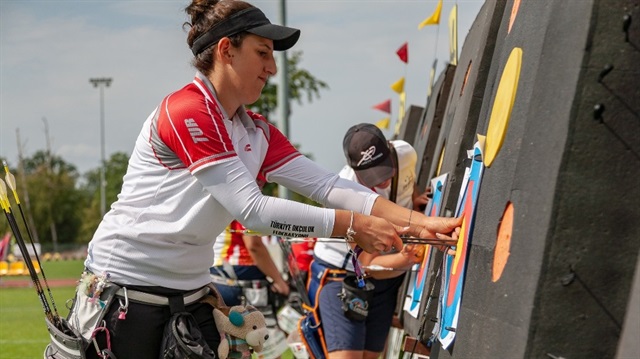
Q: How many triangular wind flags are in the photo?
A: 5